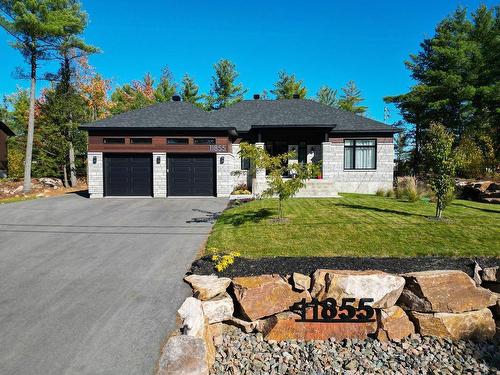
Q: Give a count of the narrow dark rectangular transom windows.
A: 4